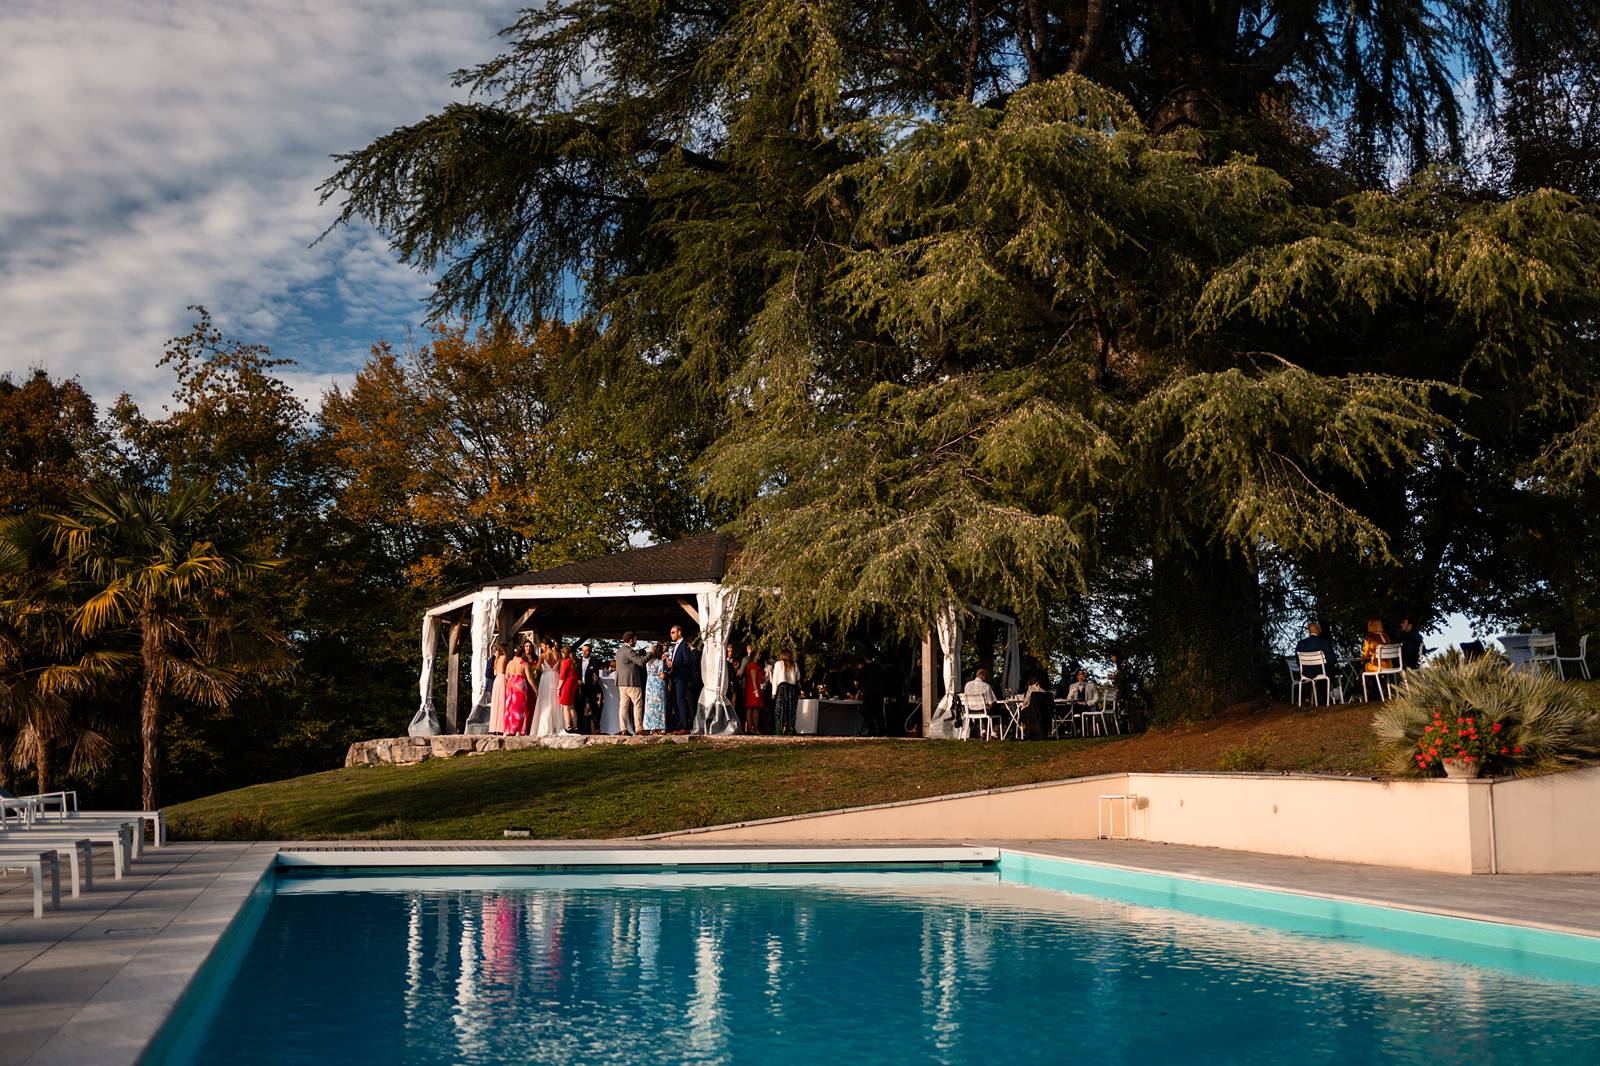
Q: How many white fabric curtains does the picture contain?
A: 5